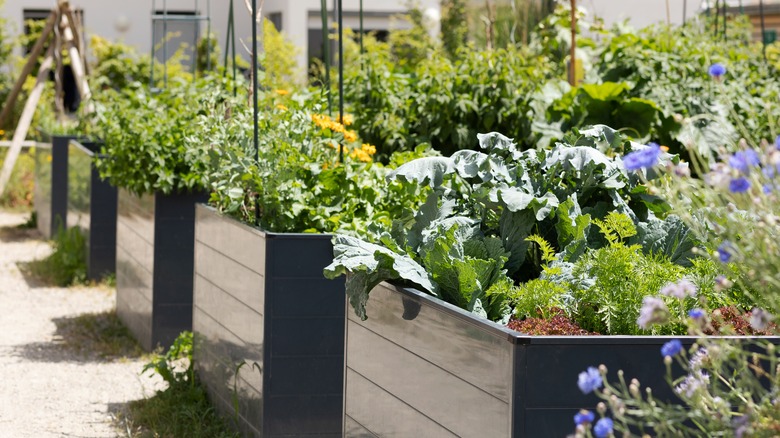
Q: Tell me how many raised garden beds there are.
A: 5